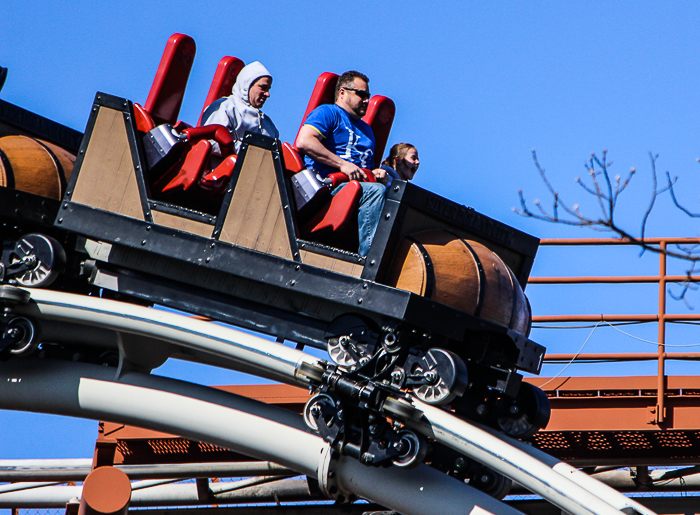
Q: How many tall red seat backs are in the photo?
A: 4